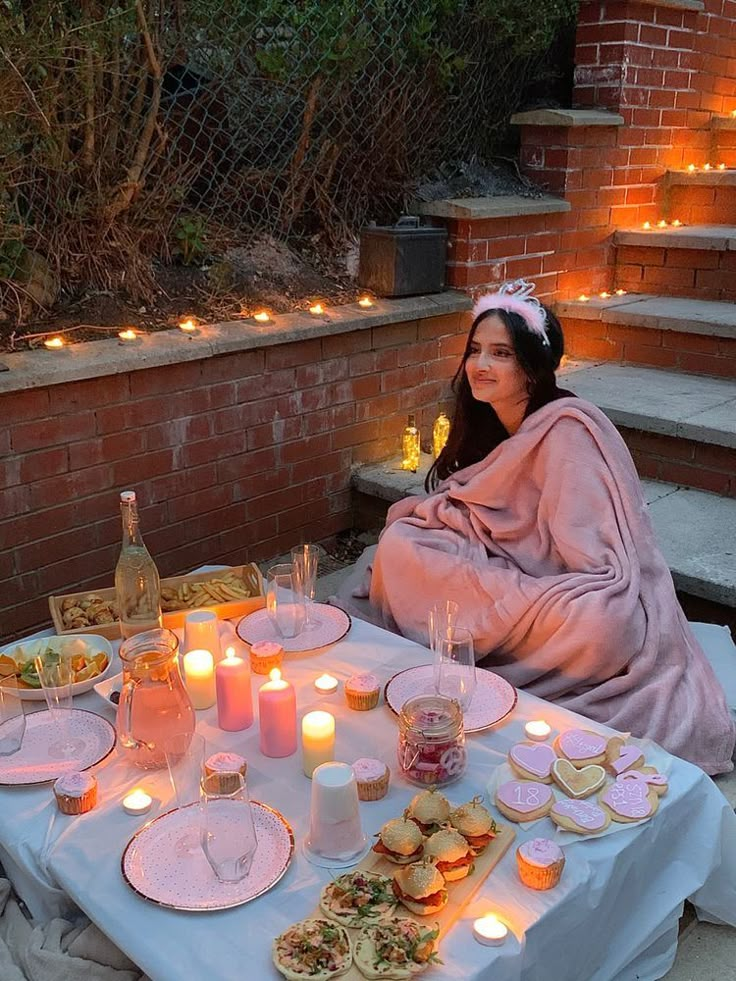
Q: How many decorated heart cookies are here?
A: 6